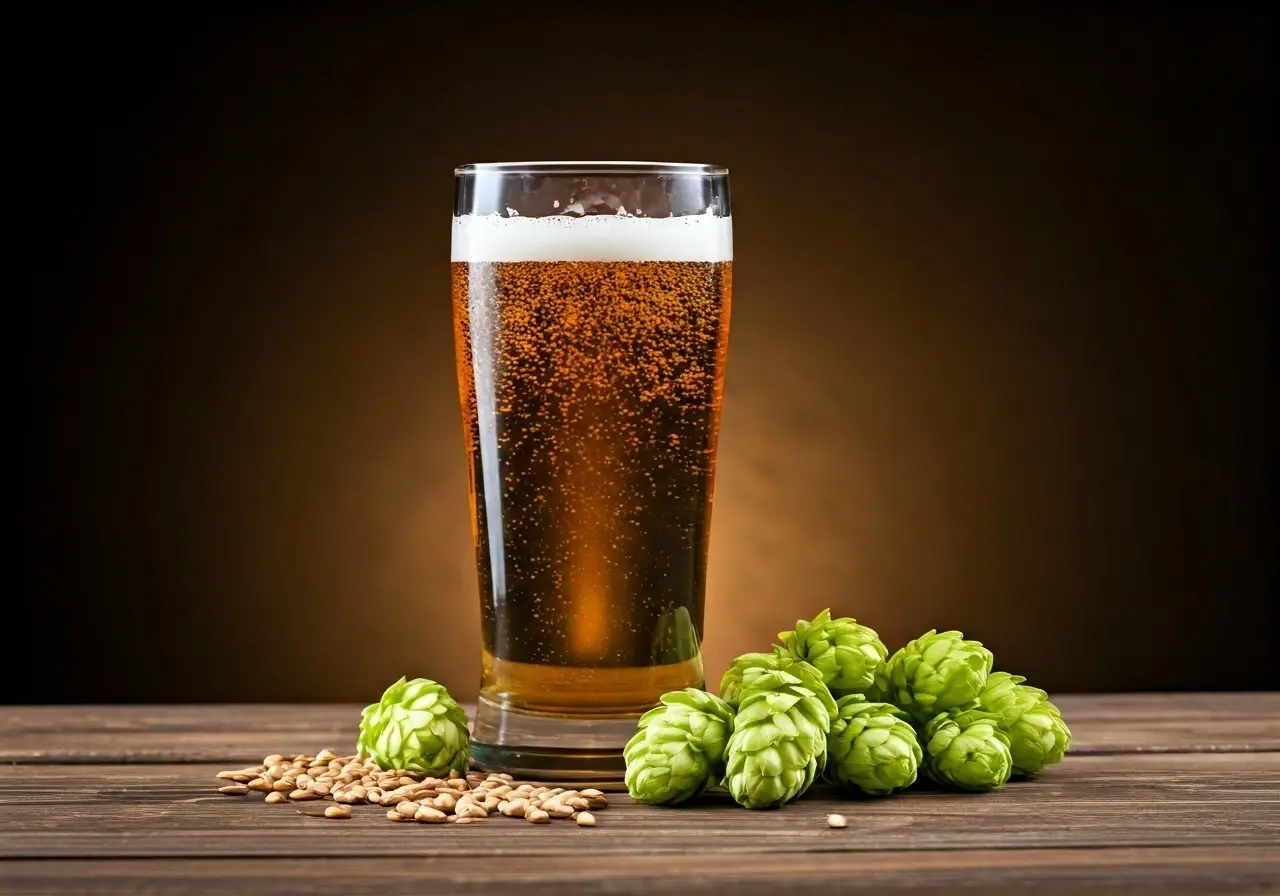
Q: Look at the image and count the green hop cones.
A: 9